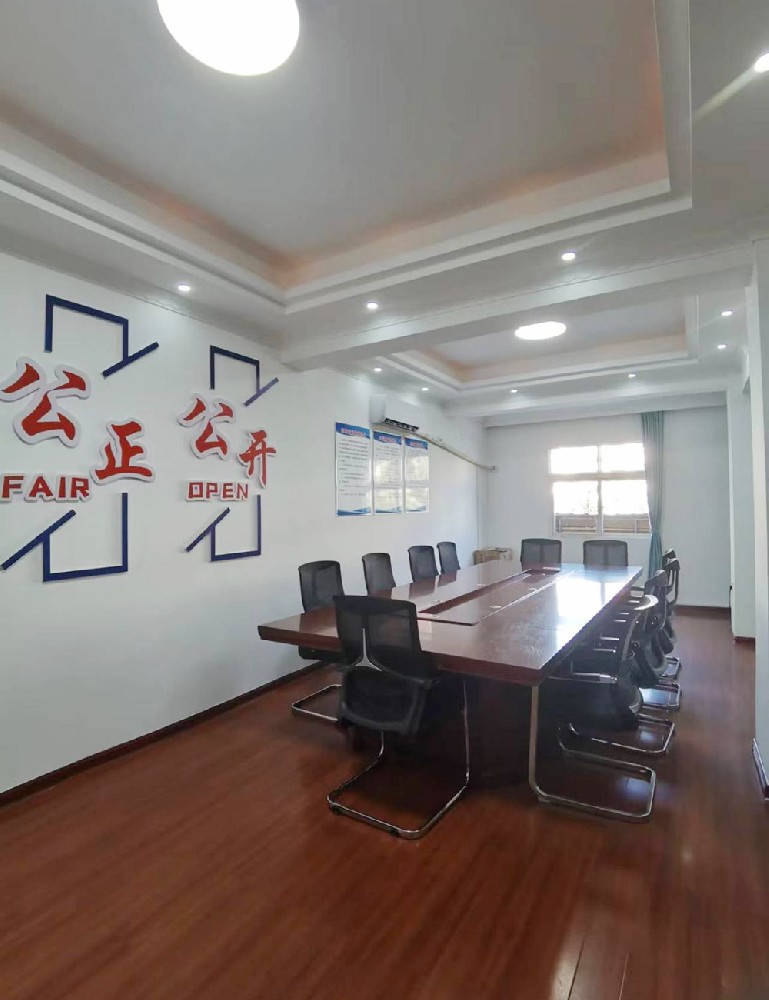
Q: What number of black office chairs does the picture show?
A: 11